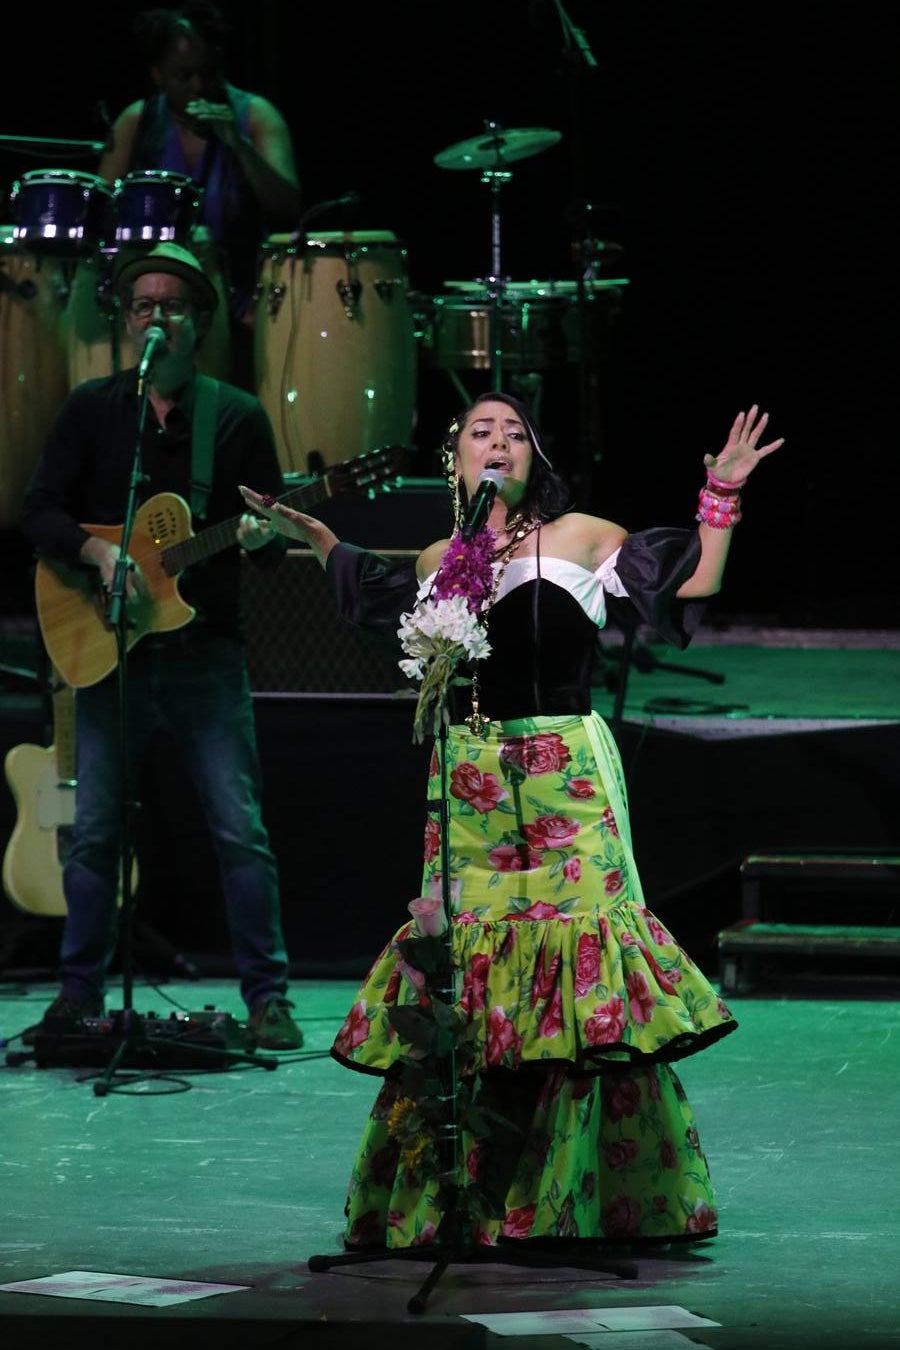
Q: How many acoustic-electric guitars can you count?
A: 1